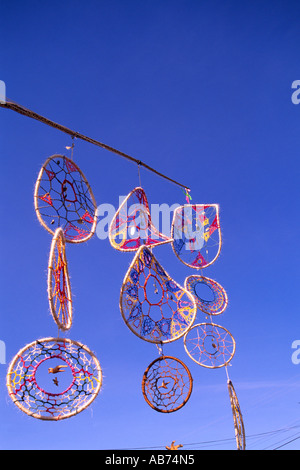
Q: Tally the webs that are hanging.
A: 10